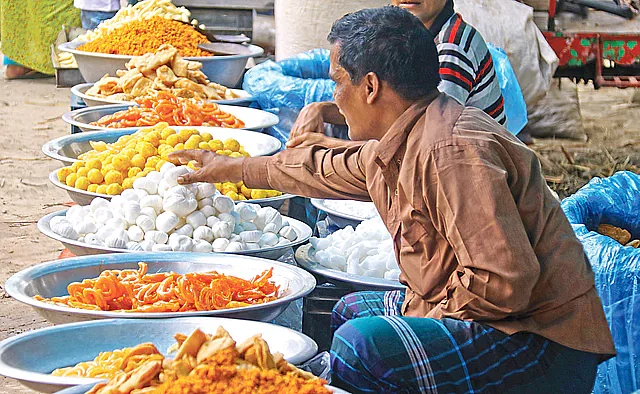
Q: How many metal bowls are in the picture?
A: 11